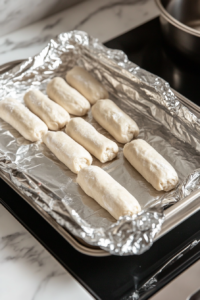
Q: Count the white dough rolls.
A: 9